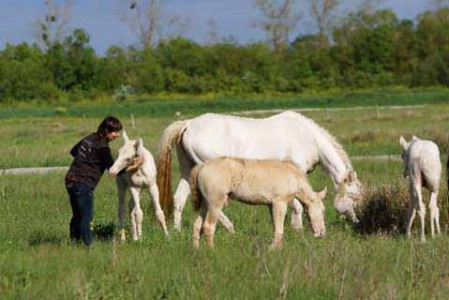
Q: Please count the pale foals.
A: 3